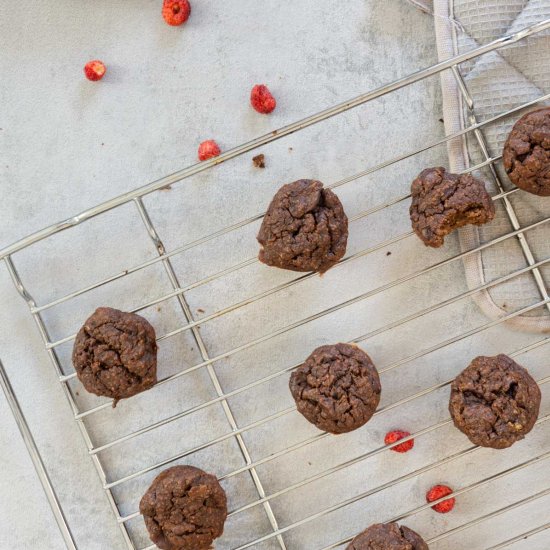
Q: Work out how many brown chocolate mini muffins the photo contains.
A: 8